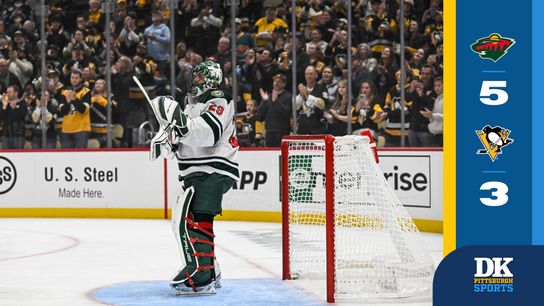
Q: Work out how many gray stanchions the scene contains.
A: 7